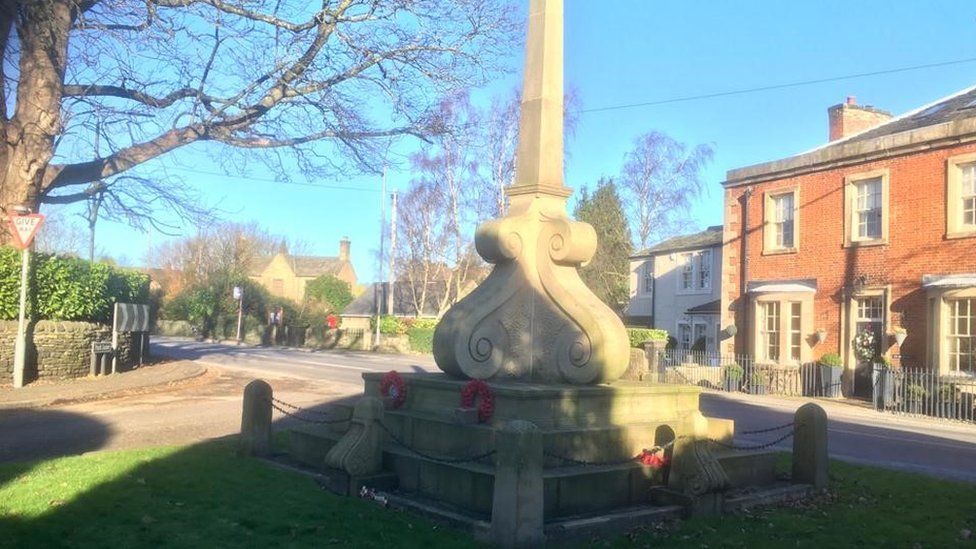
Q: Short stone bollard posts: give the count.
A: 3